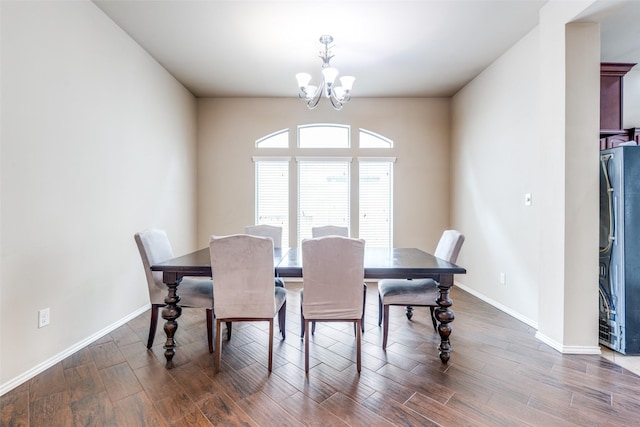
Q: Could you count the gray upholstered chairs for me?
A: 6